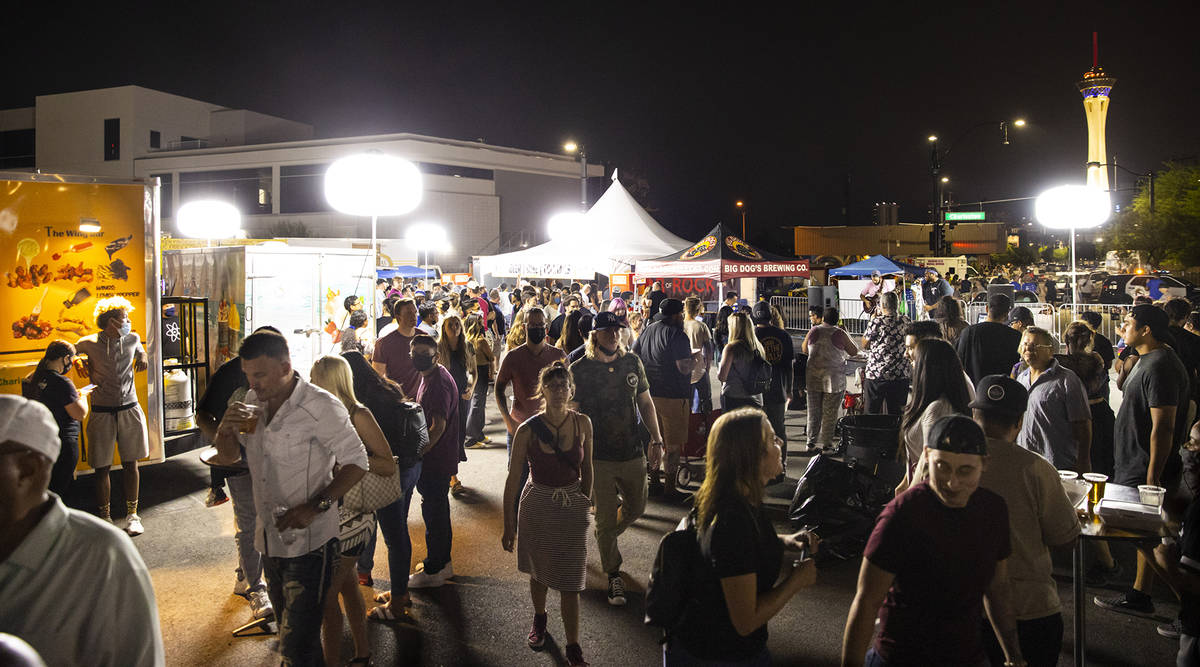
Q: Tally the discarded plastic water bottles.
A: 0